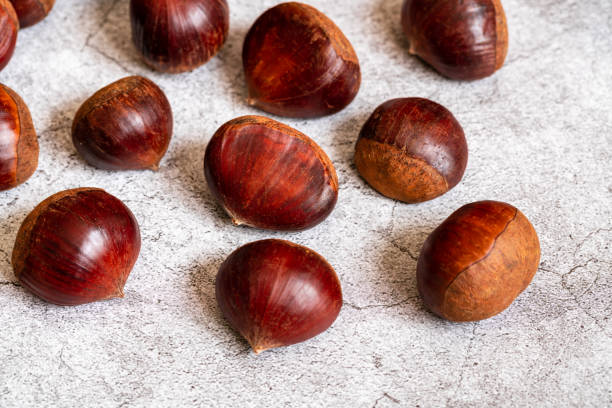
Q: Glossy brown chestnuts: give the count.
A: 12